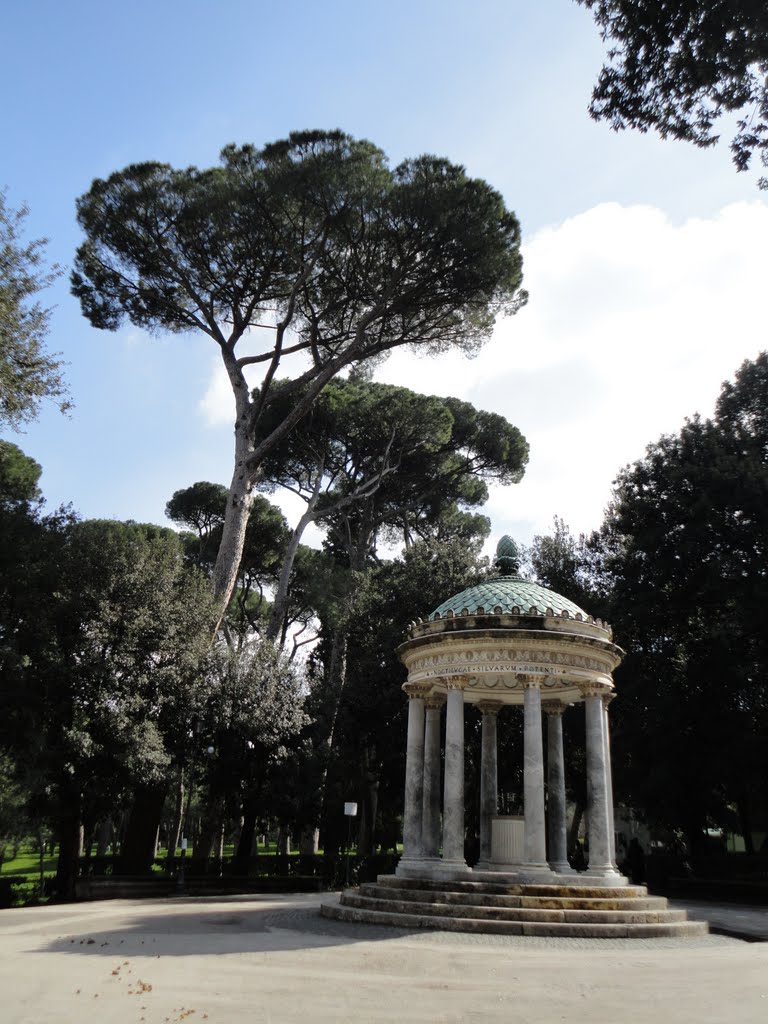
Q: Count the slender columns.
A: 8